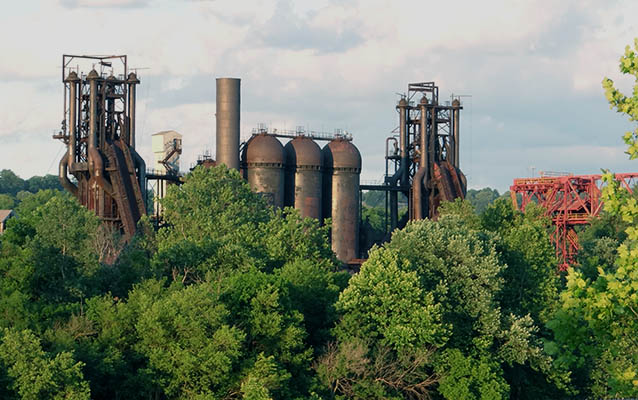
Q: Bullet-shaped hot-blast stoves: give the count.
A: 3